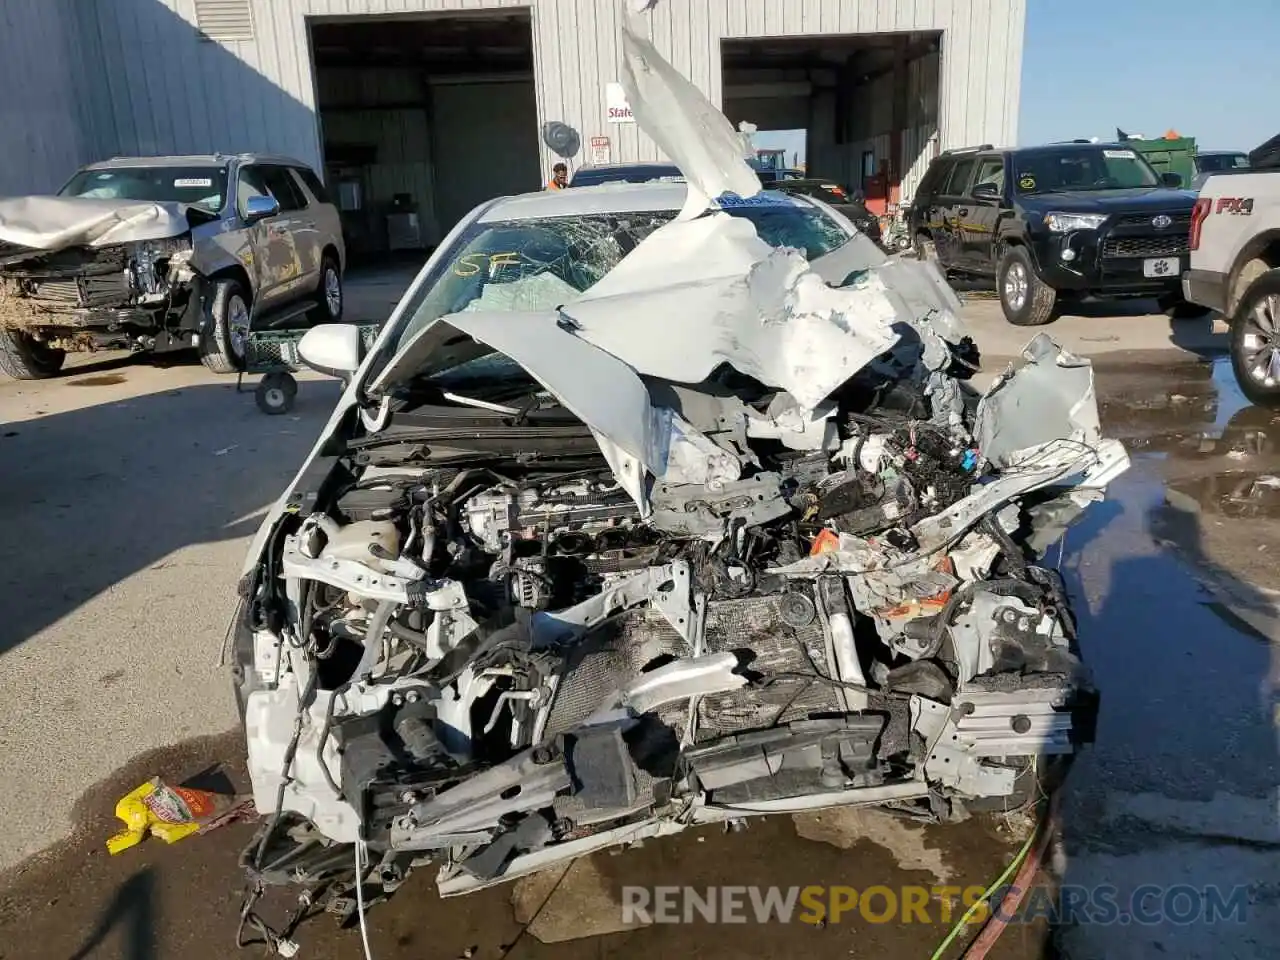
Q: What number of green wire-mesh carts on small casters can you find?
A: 1